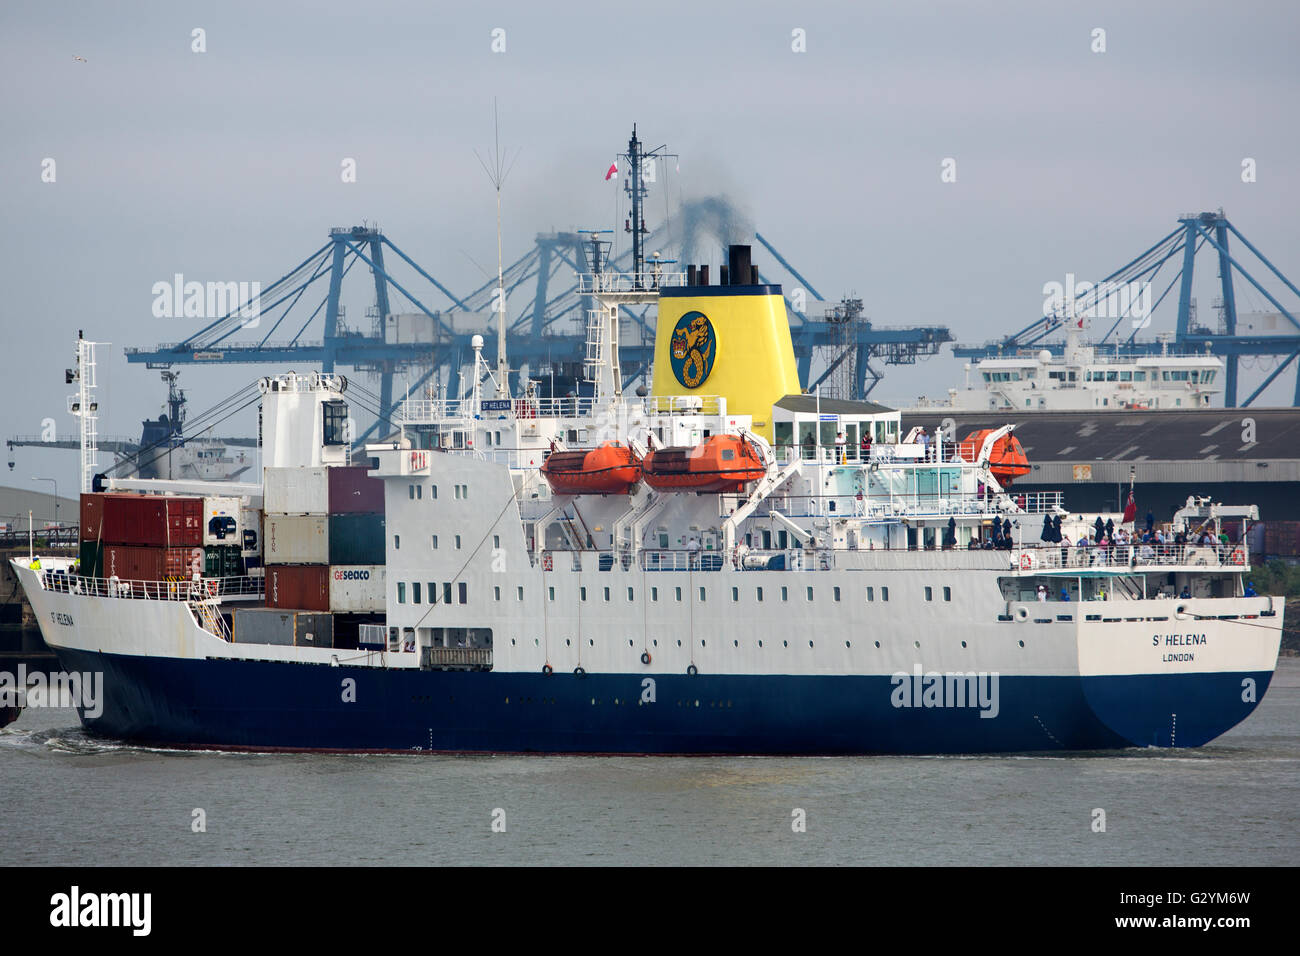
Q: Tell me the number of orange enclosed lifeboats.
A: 3